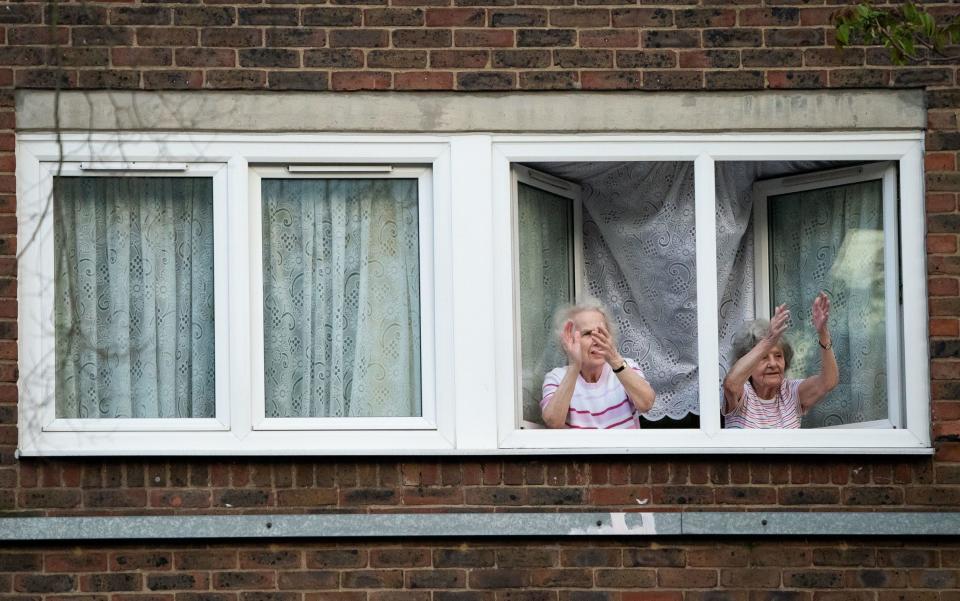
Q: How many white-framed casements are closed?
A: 2